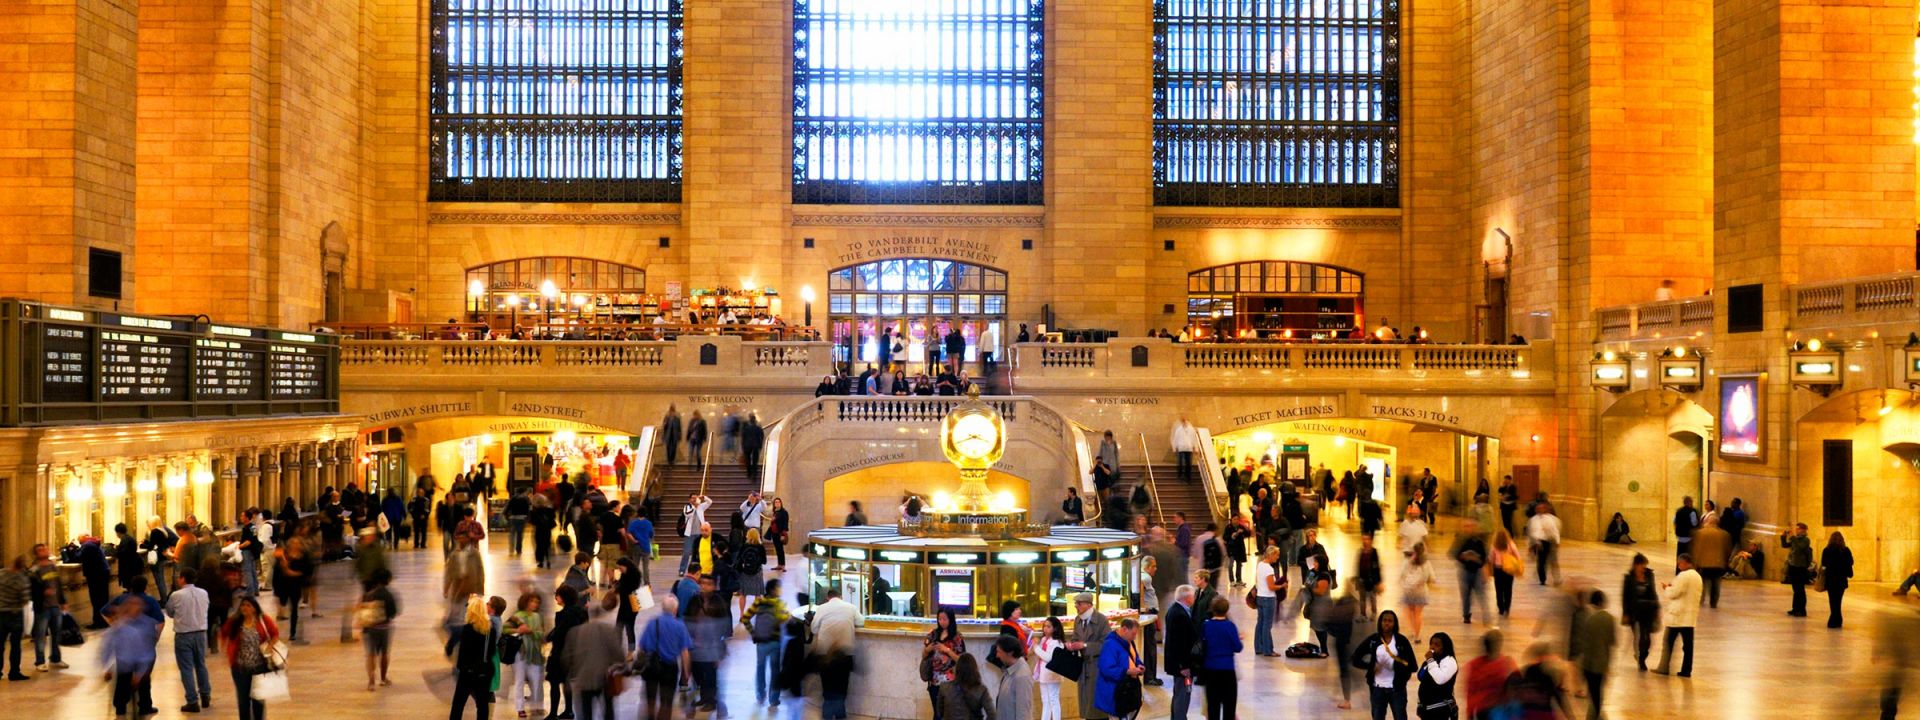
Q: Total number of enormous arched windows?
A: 3